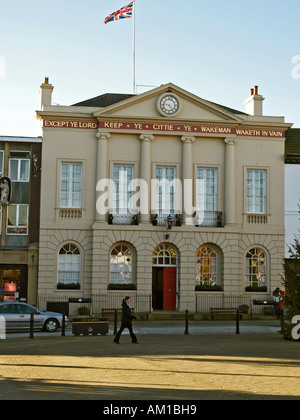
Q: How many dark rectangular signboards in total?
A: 2